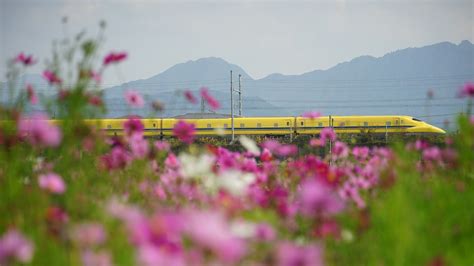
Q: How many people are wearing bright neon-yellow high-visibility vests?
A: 0